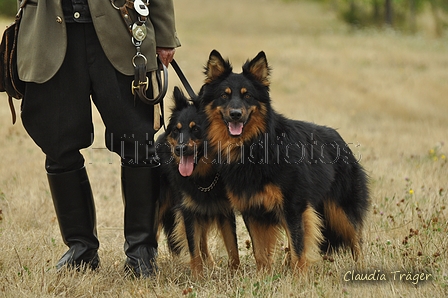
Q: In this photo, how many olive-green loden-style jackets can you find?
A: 1